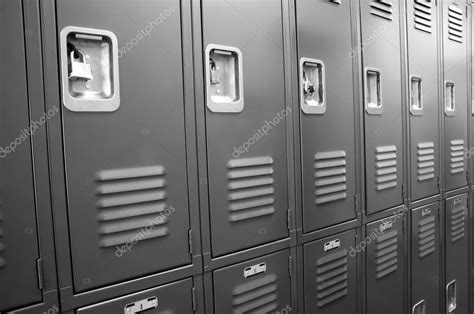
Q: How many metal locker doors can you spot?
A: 13